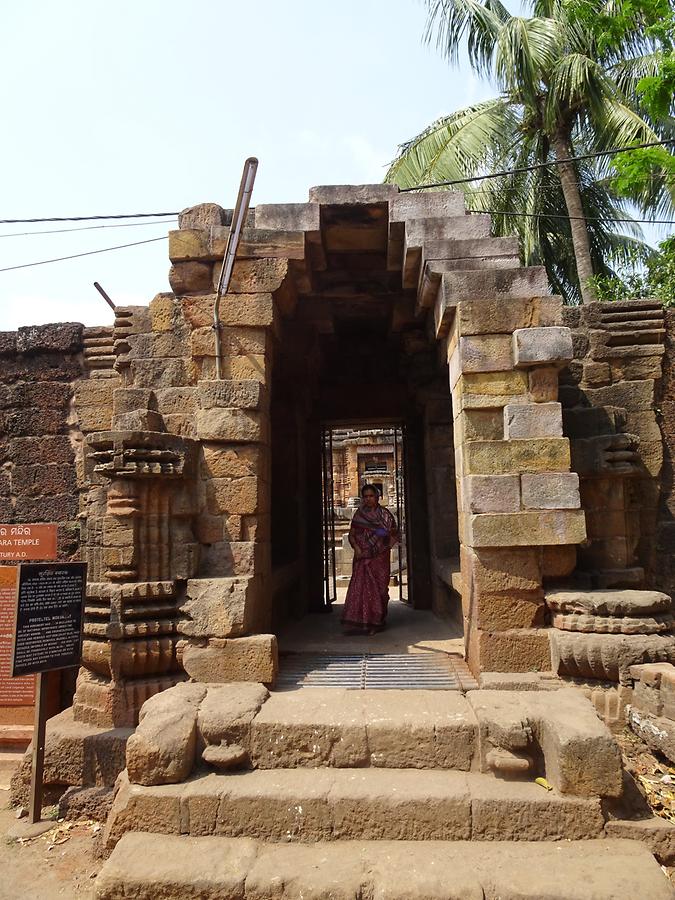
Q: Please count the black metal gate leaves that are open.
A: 2